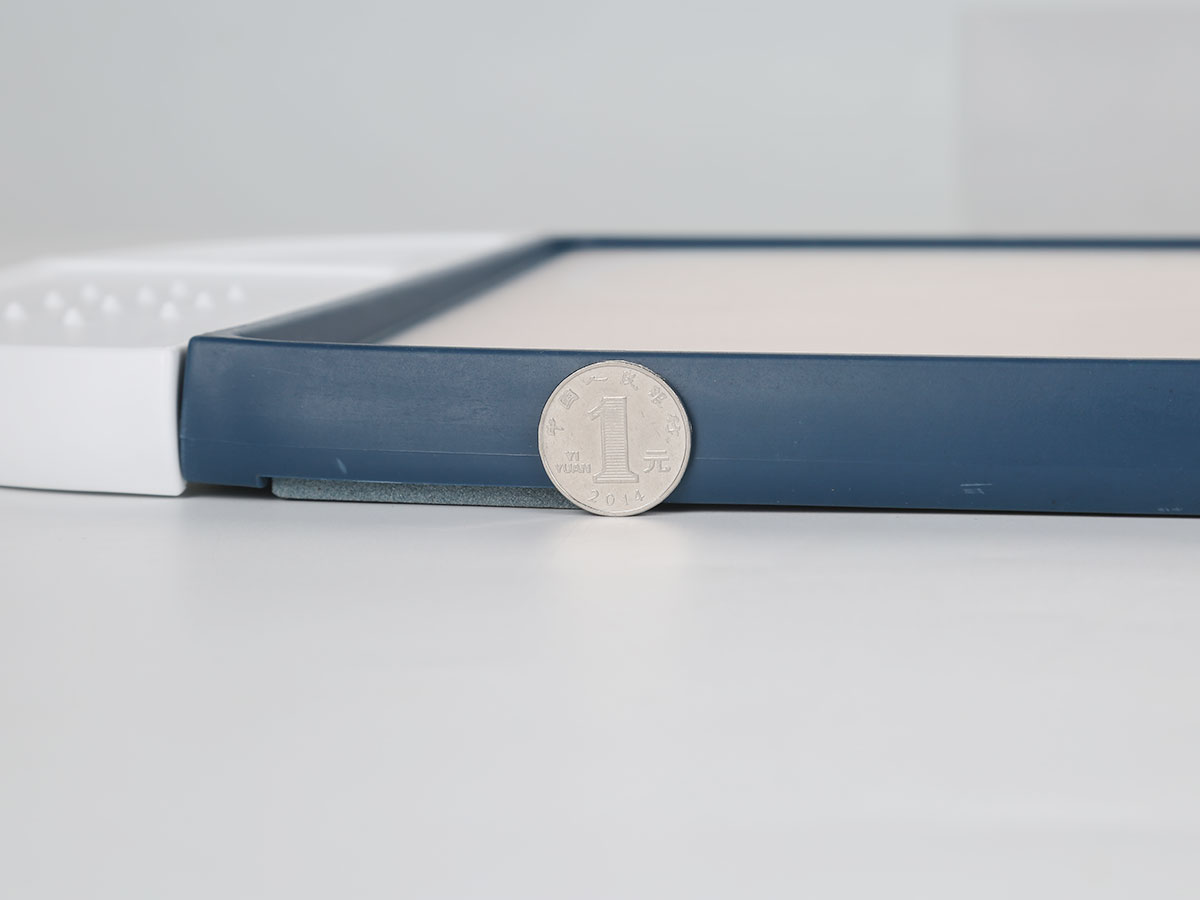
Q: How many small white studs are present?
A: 10